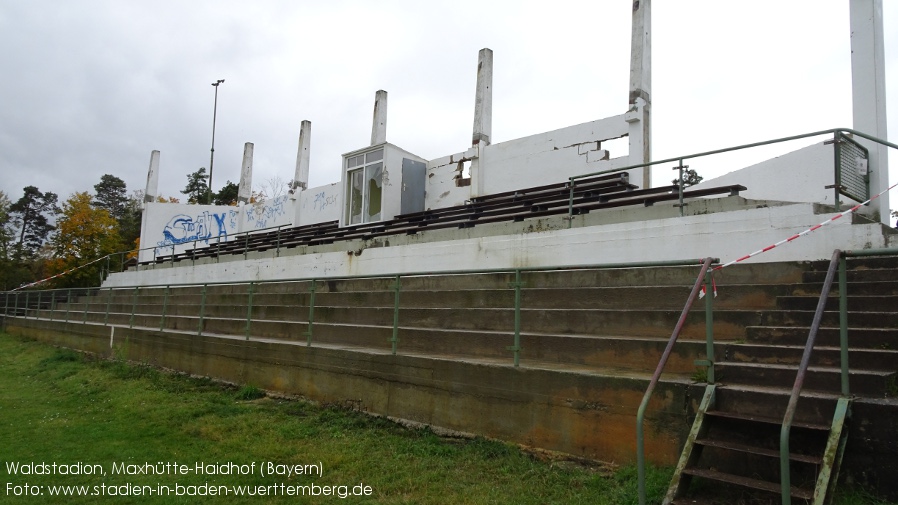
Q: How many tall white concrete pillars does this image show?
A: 7